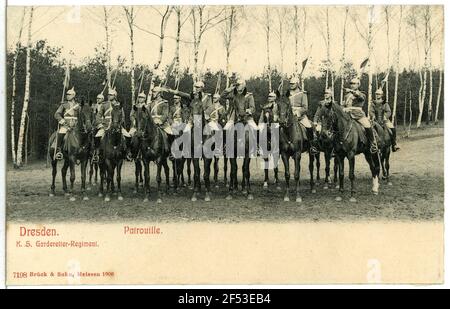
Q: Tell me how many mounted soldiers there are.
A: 14